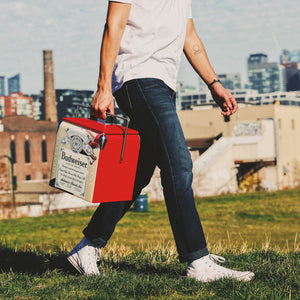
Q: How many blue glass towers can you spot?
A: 2